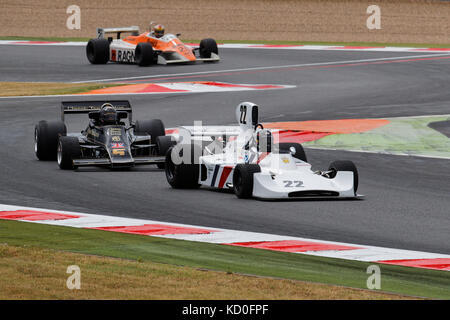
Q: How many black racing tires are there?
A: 11